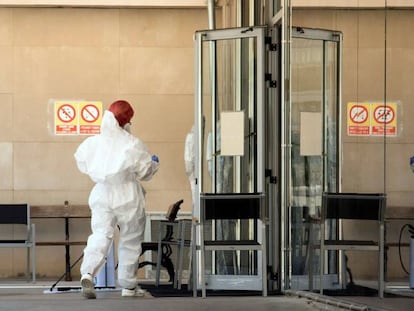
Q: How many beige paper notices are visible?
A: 2